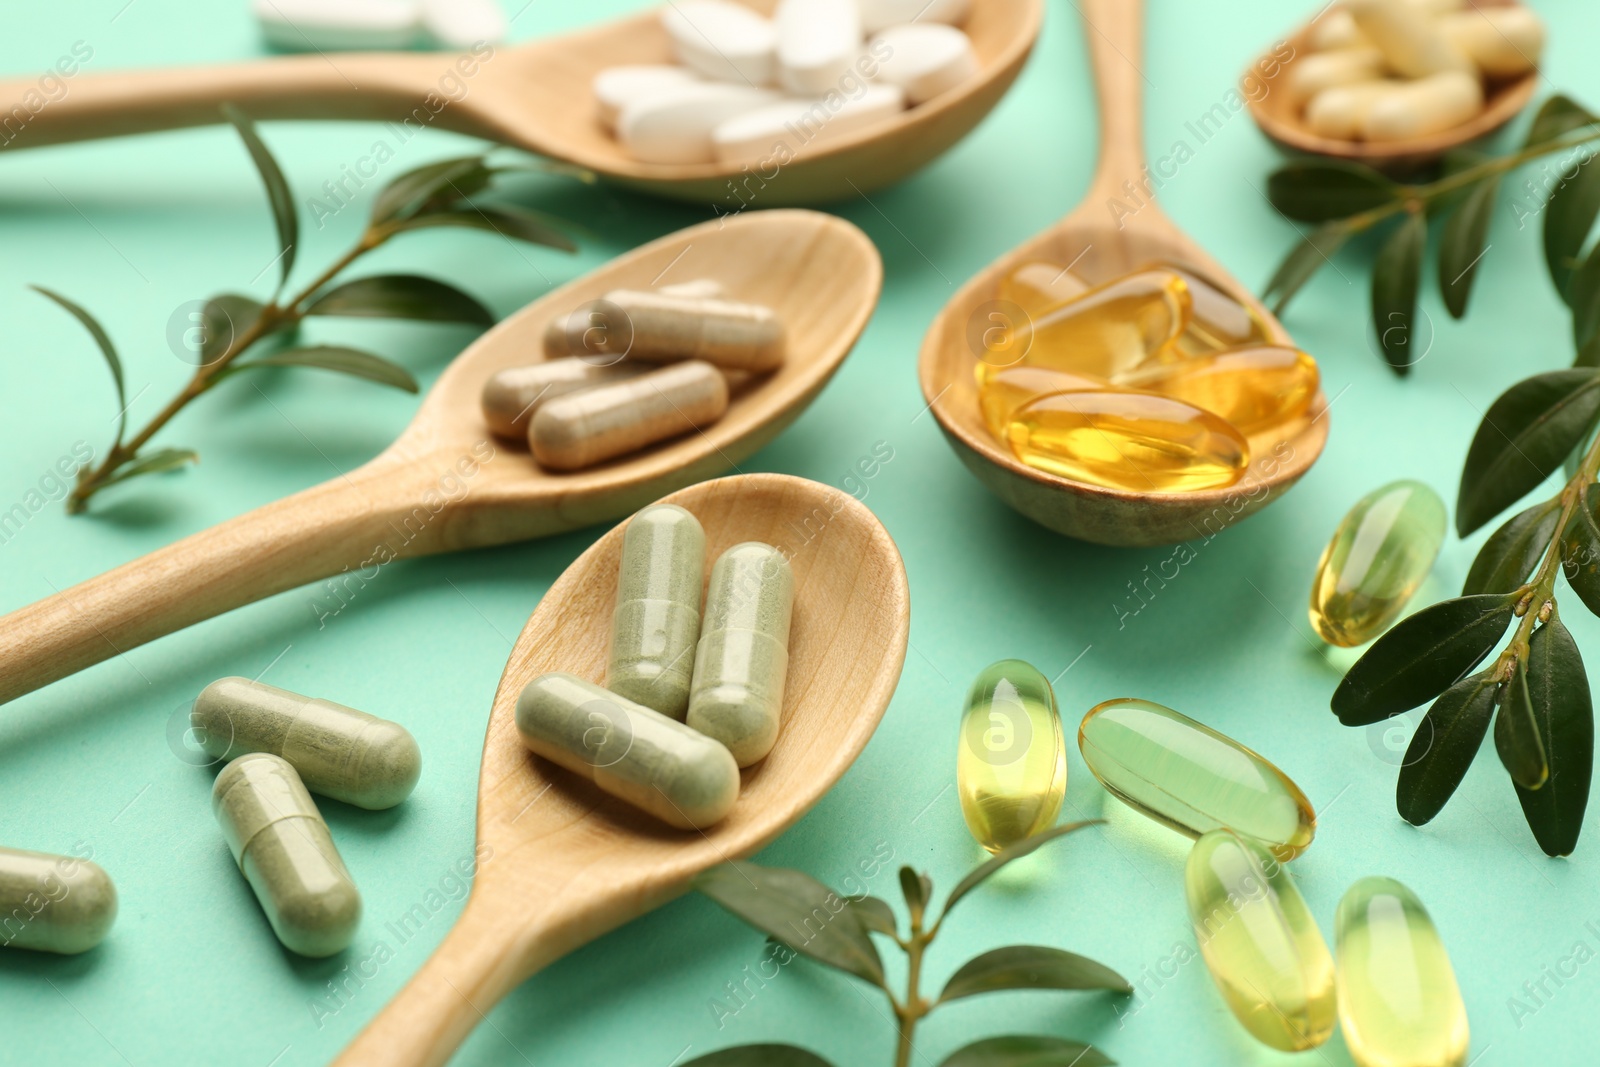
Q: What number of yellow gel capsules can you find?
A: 11